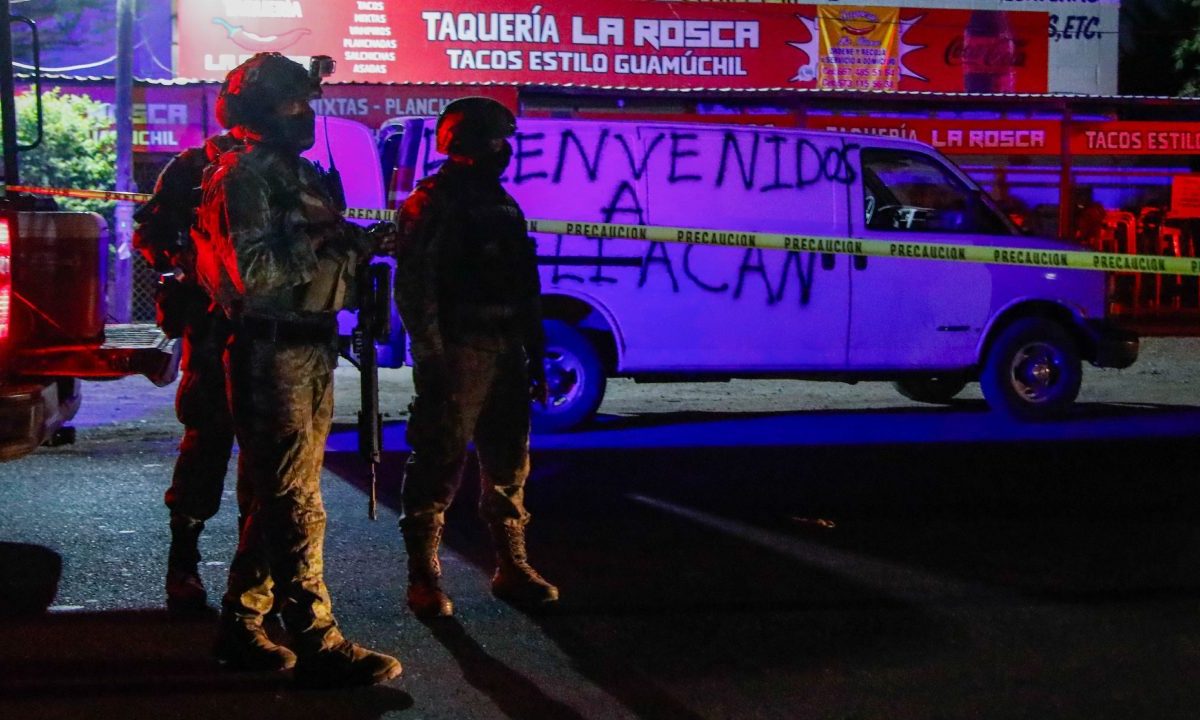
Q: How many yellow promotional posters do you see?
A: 1